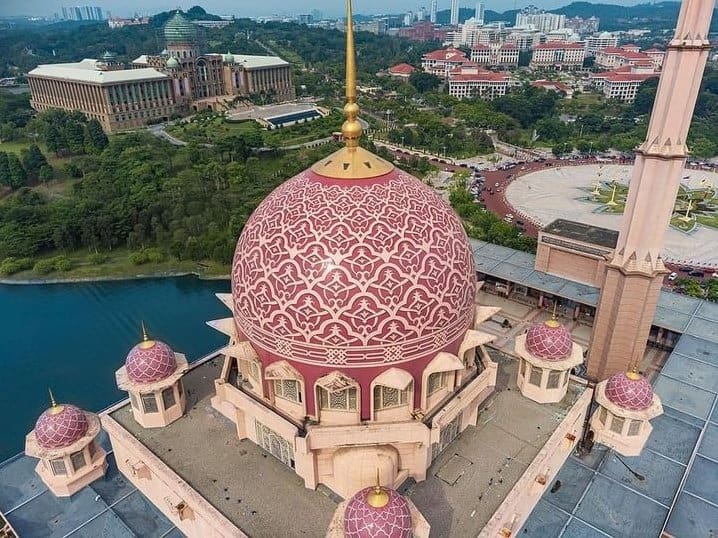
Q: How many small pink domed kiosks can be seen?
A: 5